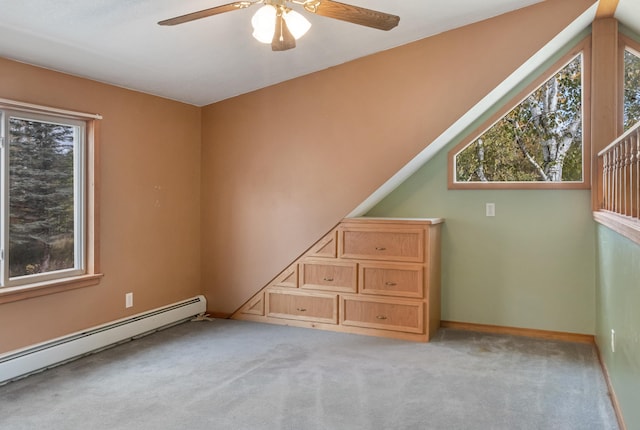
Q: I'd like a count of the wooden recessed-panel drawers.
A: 5